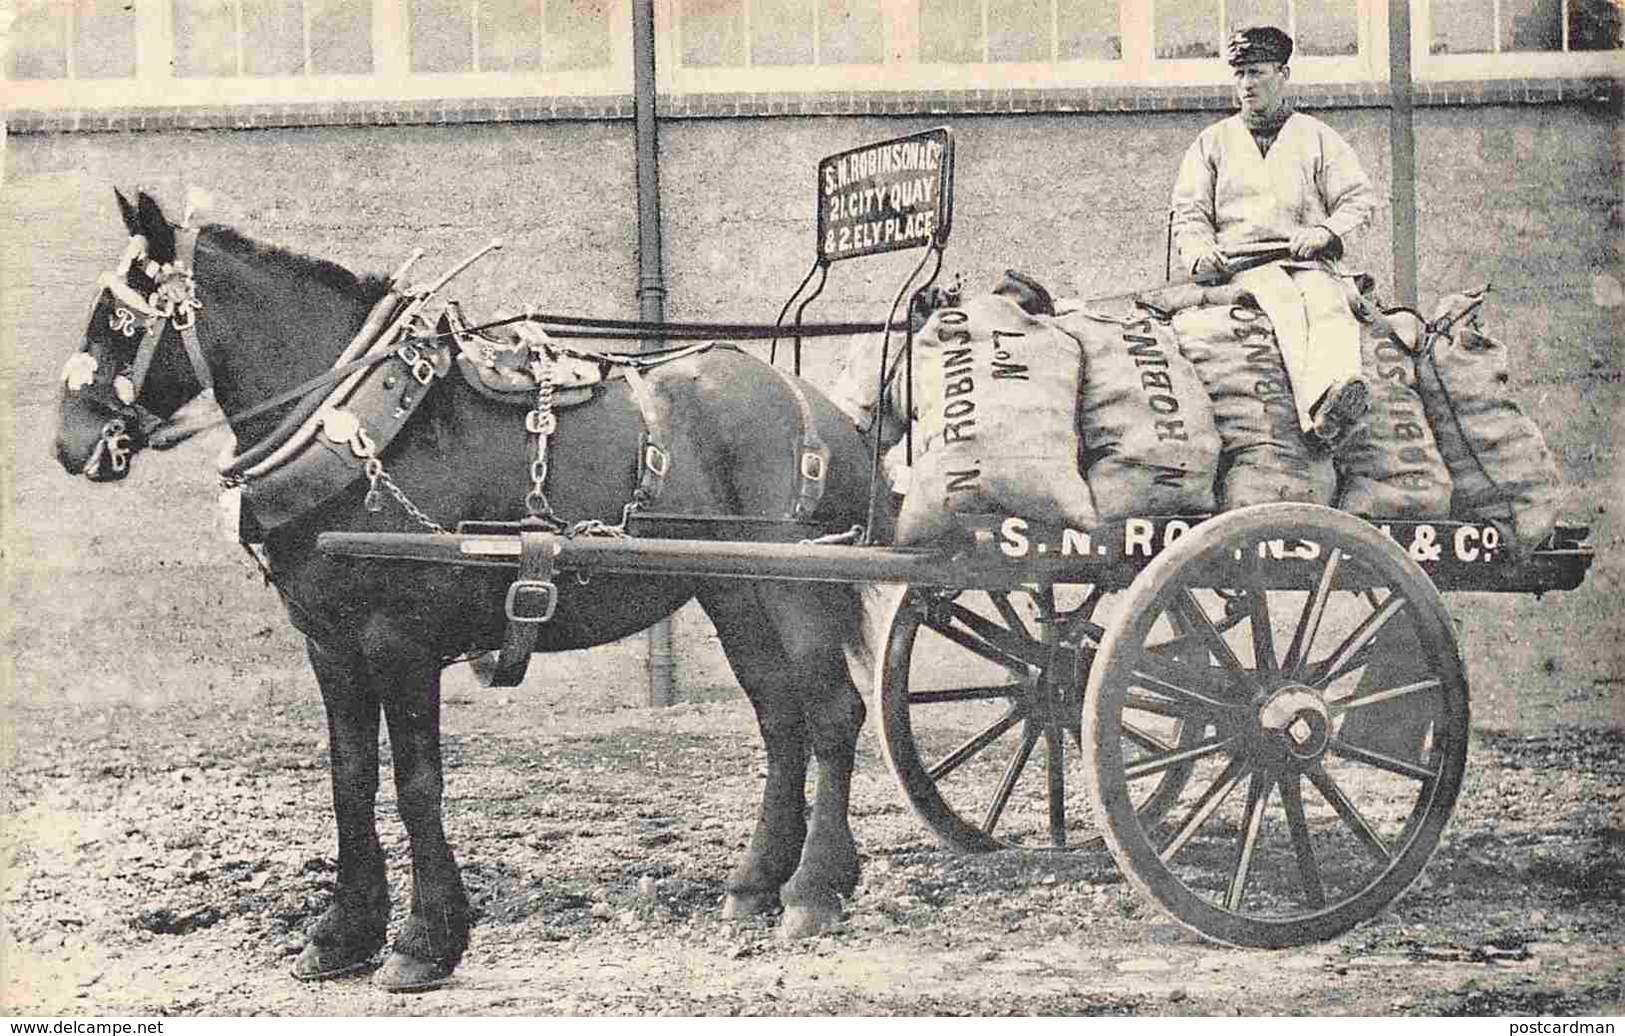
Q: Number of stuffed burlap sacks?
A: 5